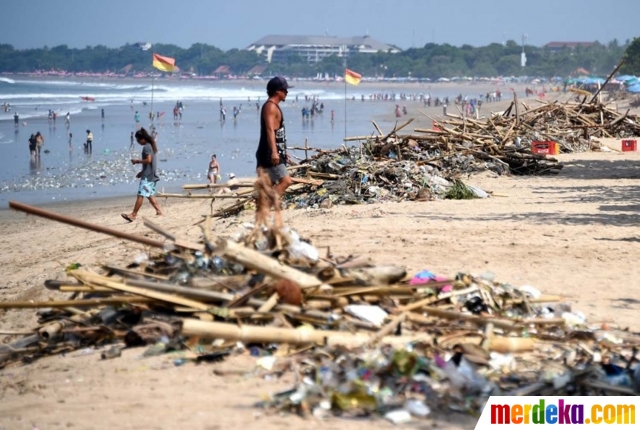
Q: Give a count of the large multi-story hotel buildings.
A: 1